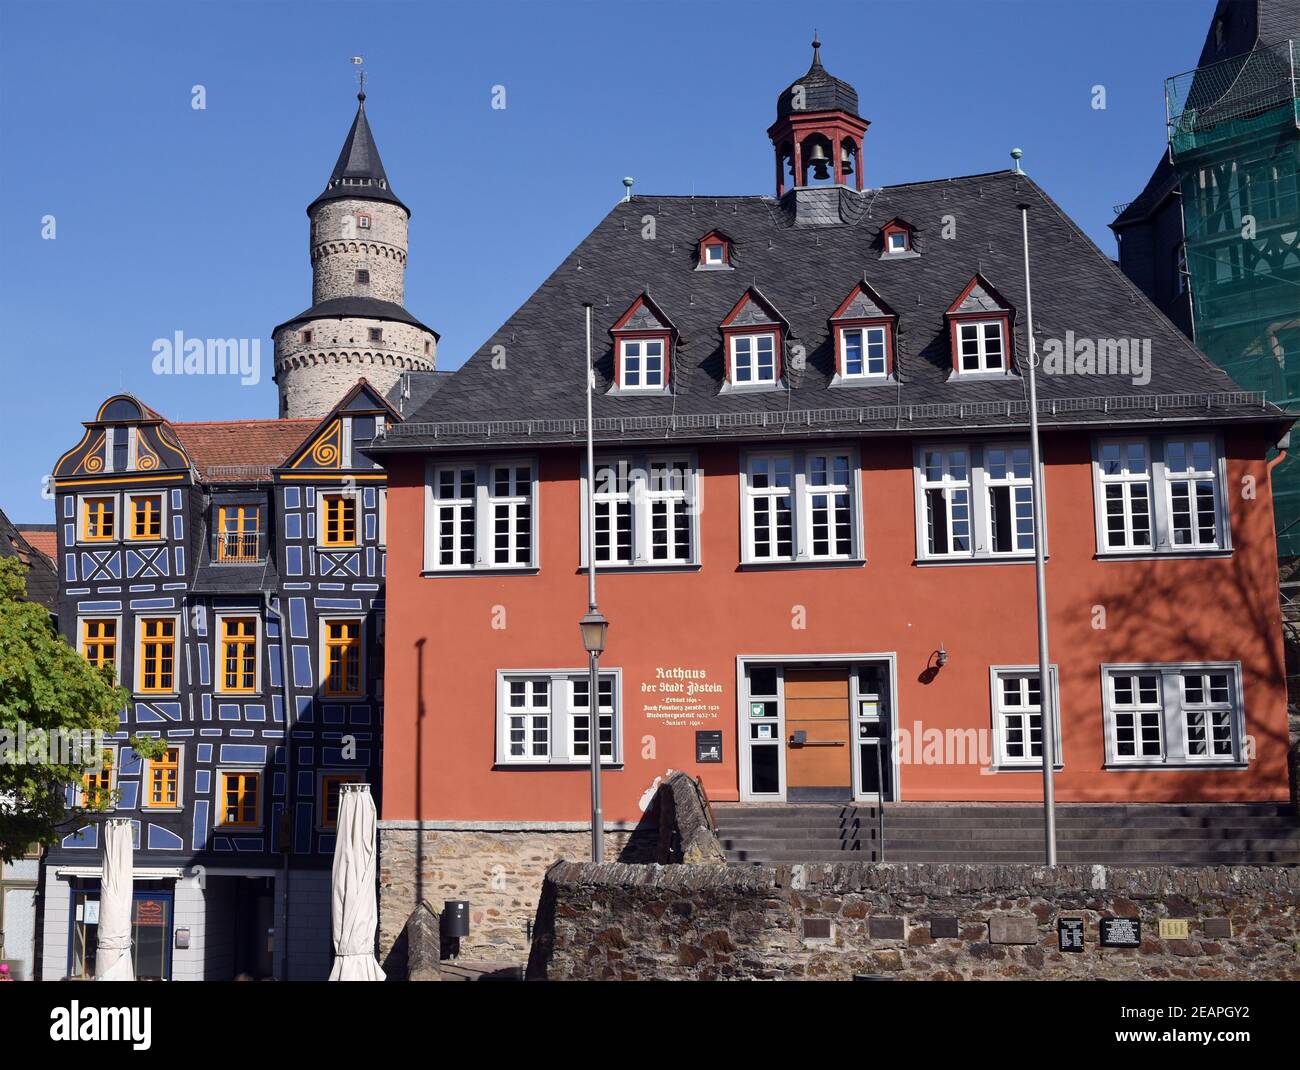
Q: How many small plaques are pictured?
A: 8